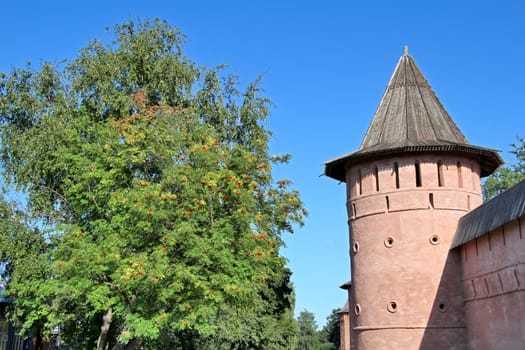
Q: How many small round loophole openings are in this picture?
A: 6